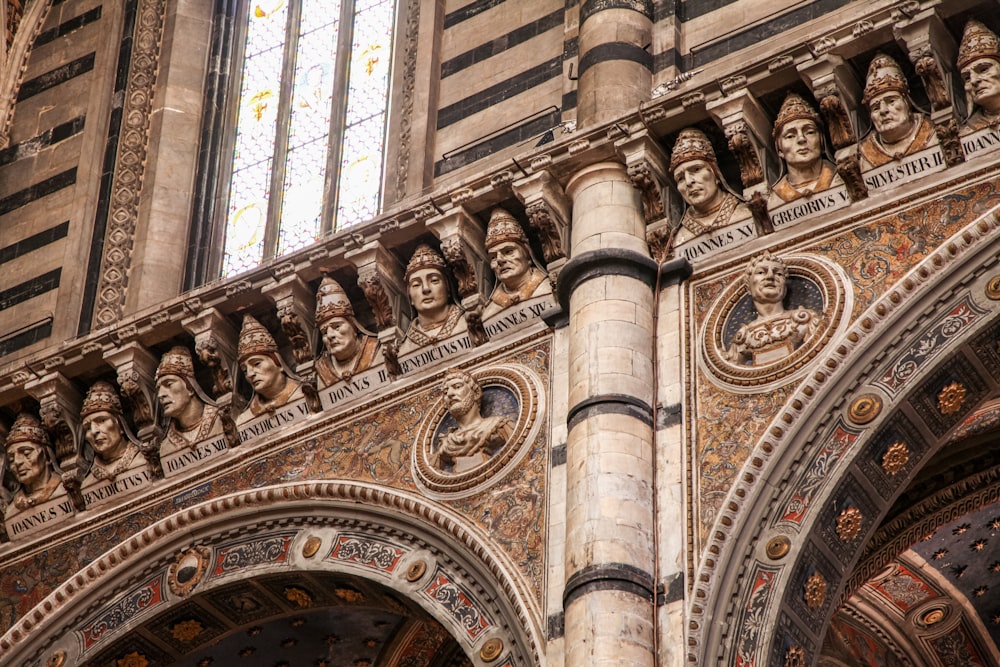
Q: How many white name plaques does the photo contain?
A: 11